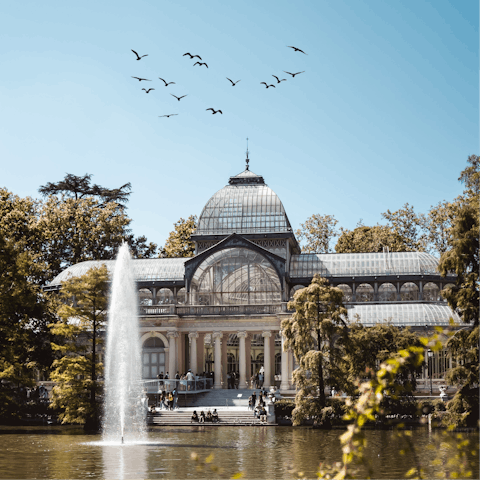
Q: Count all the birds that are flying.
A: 14